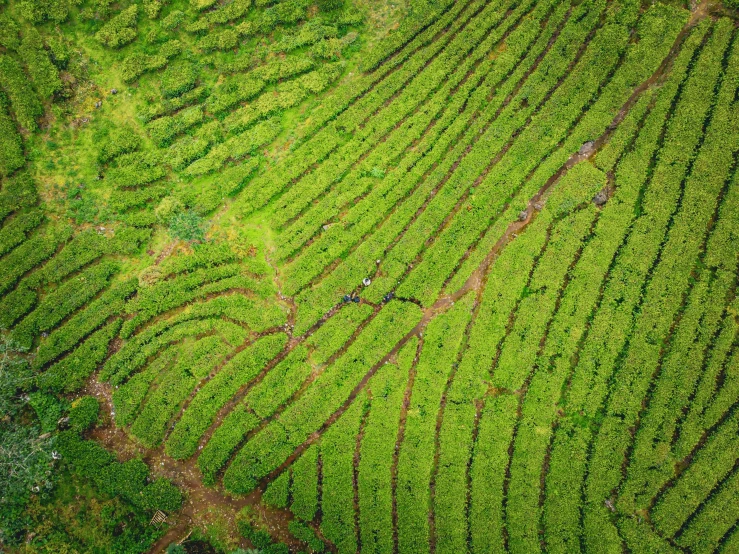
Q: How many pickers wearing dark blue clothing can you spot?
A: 3